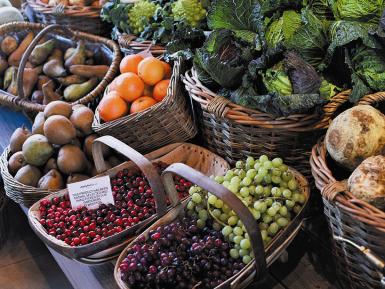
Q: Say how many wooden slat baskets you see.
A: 2